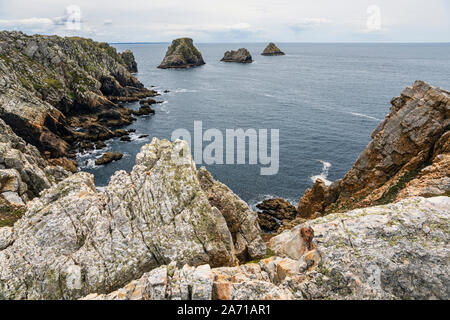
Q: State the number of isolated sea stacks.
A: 3